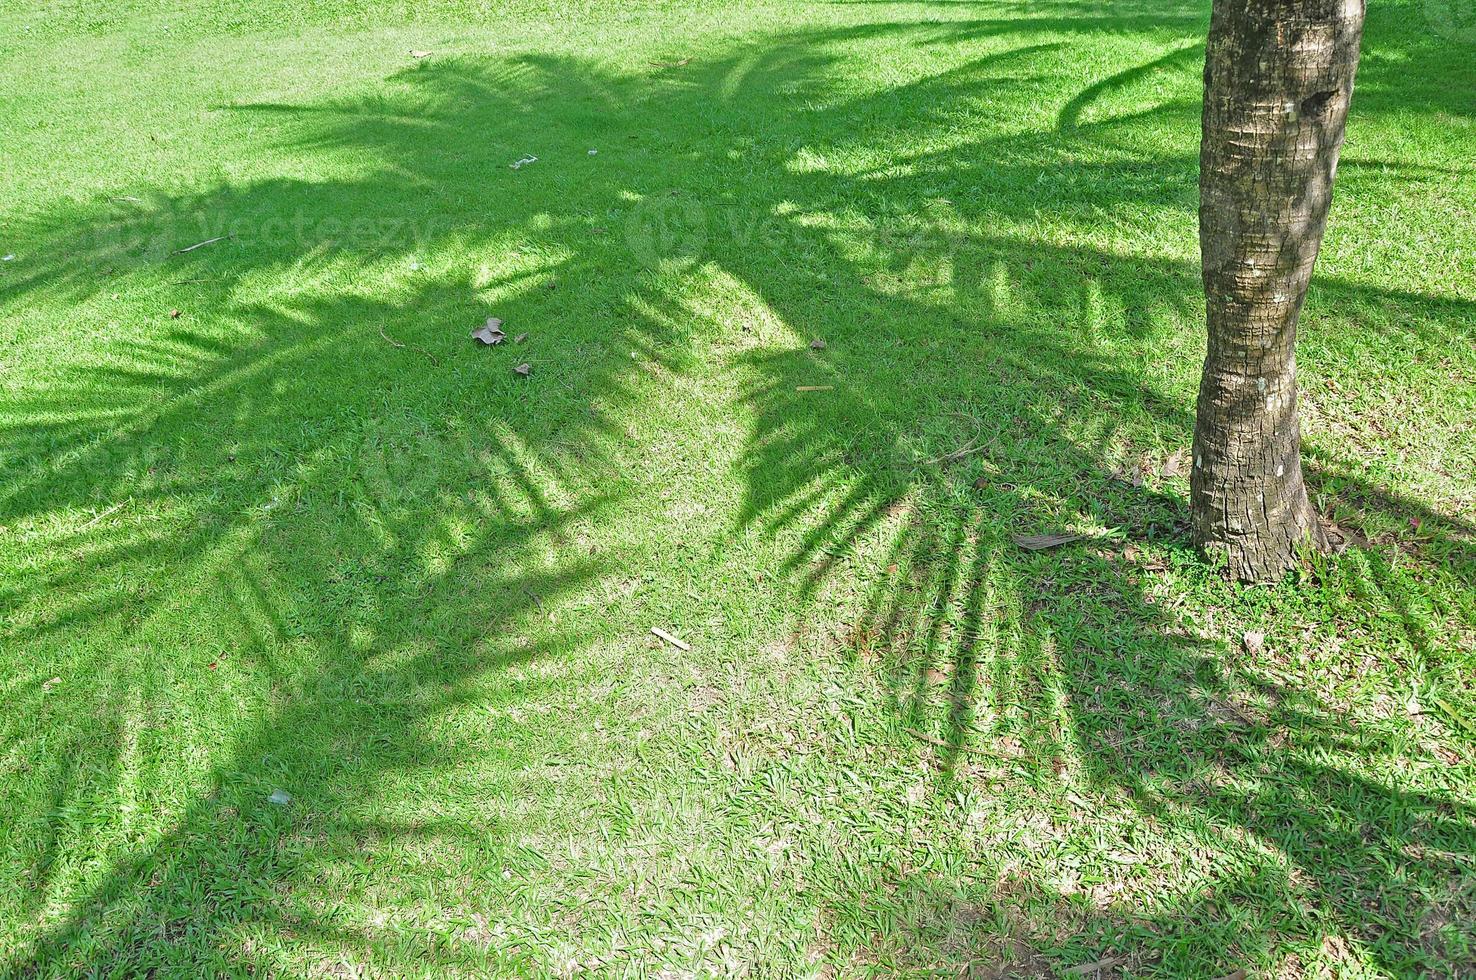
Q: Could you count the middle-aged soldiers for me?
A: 0